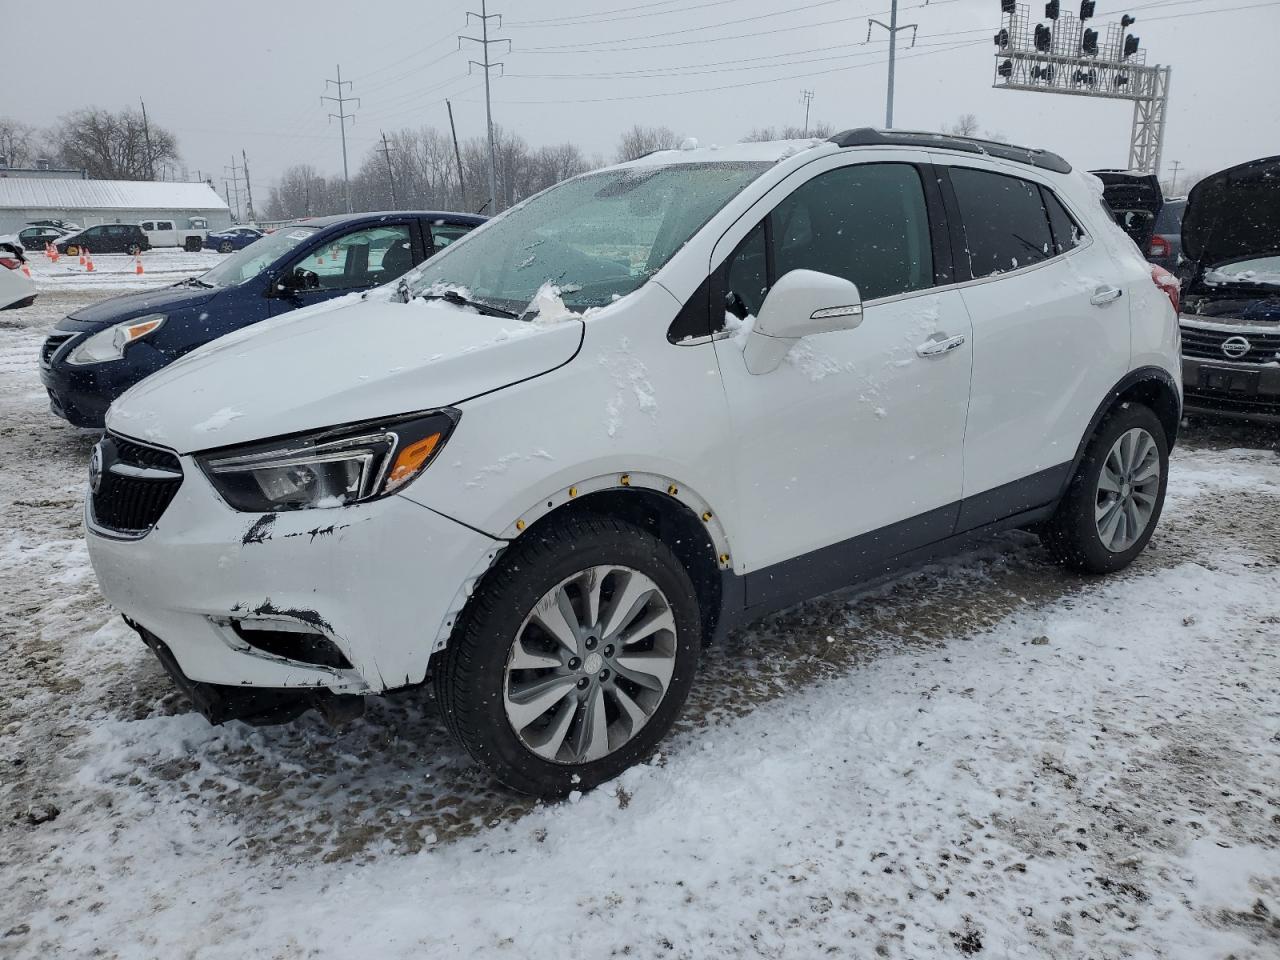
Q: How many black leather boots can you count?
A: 0